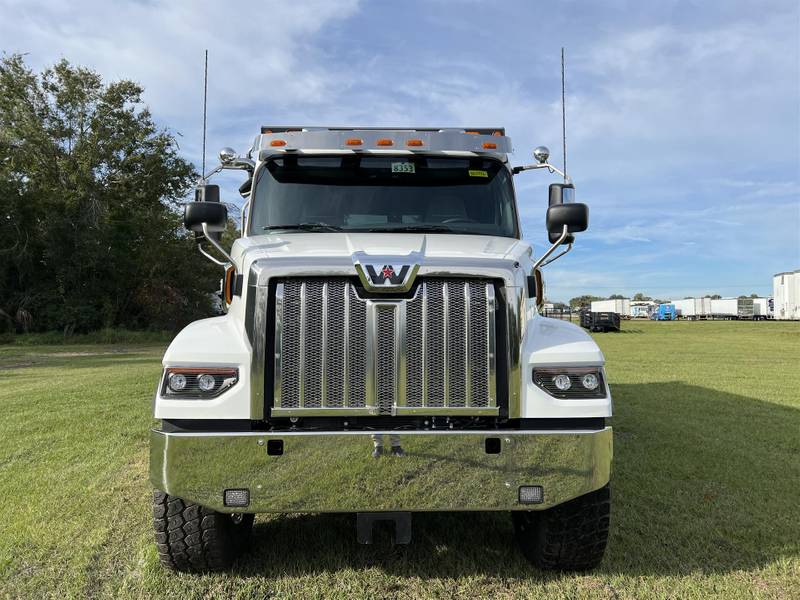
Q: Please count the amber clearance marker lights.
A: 5